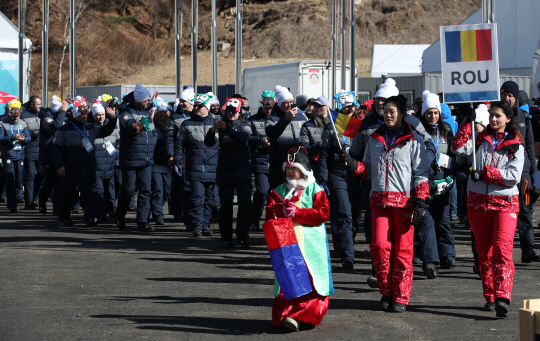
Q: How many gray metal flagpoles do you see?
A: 12